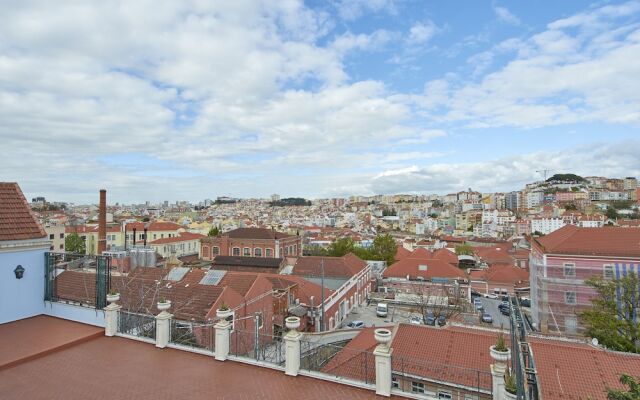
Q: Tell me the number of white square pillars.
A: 6